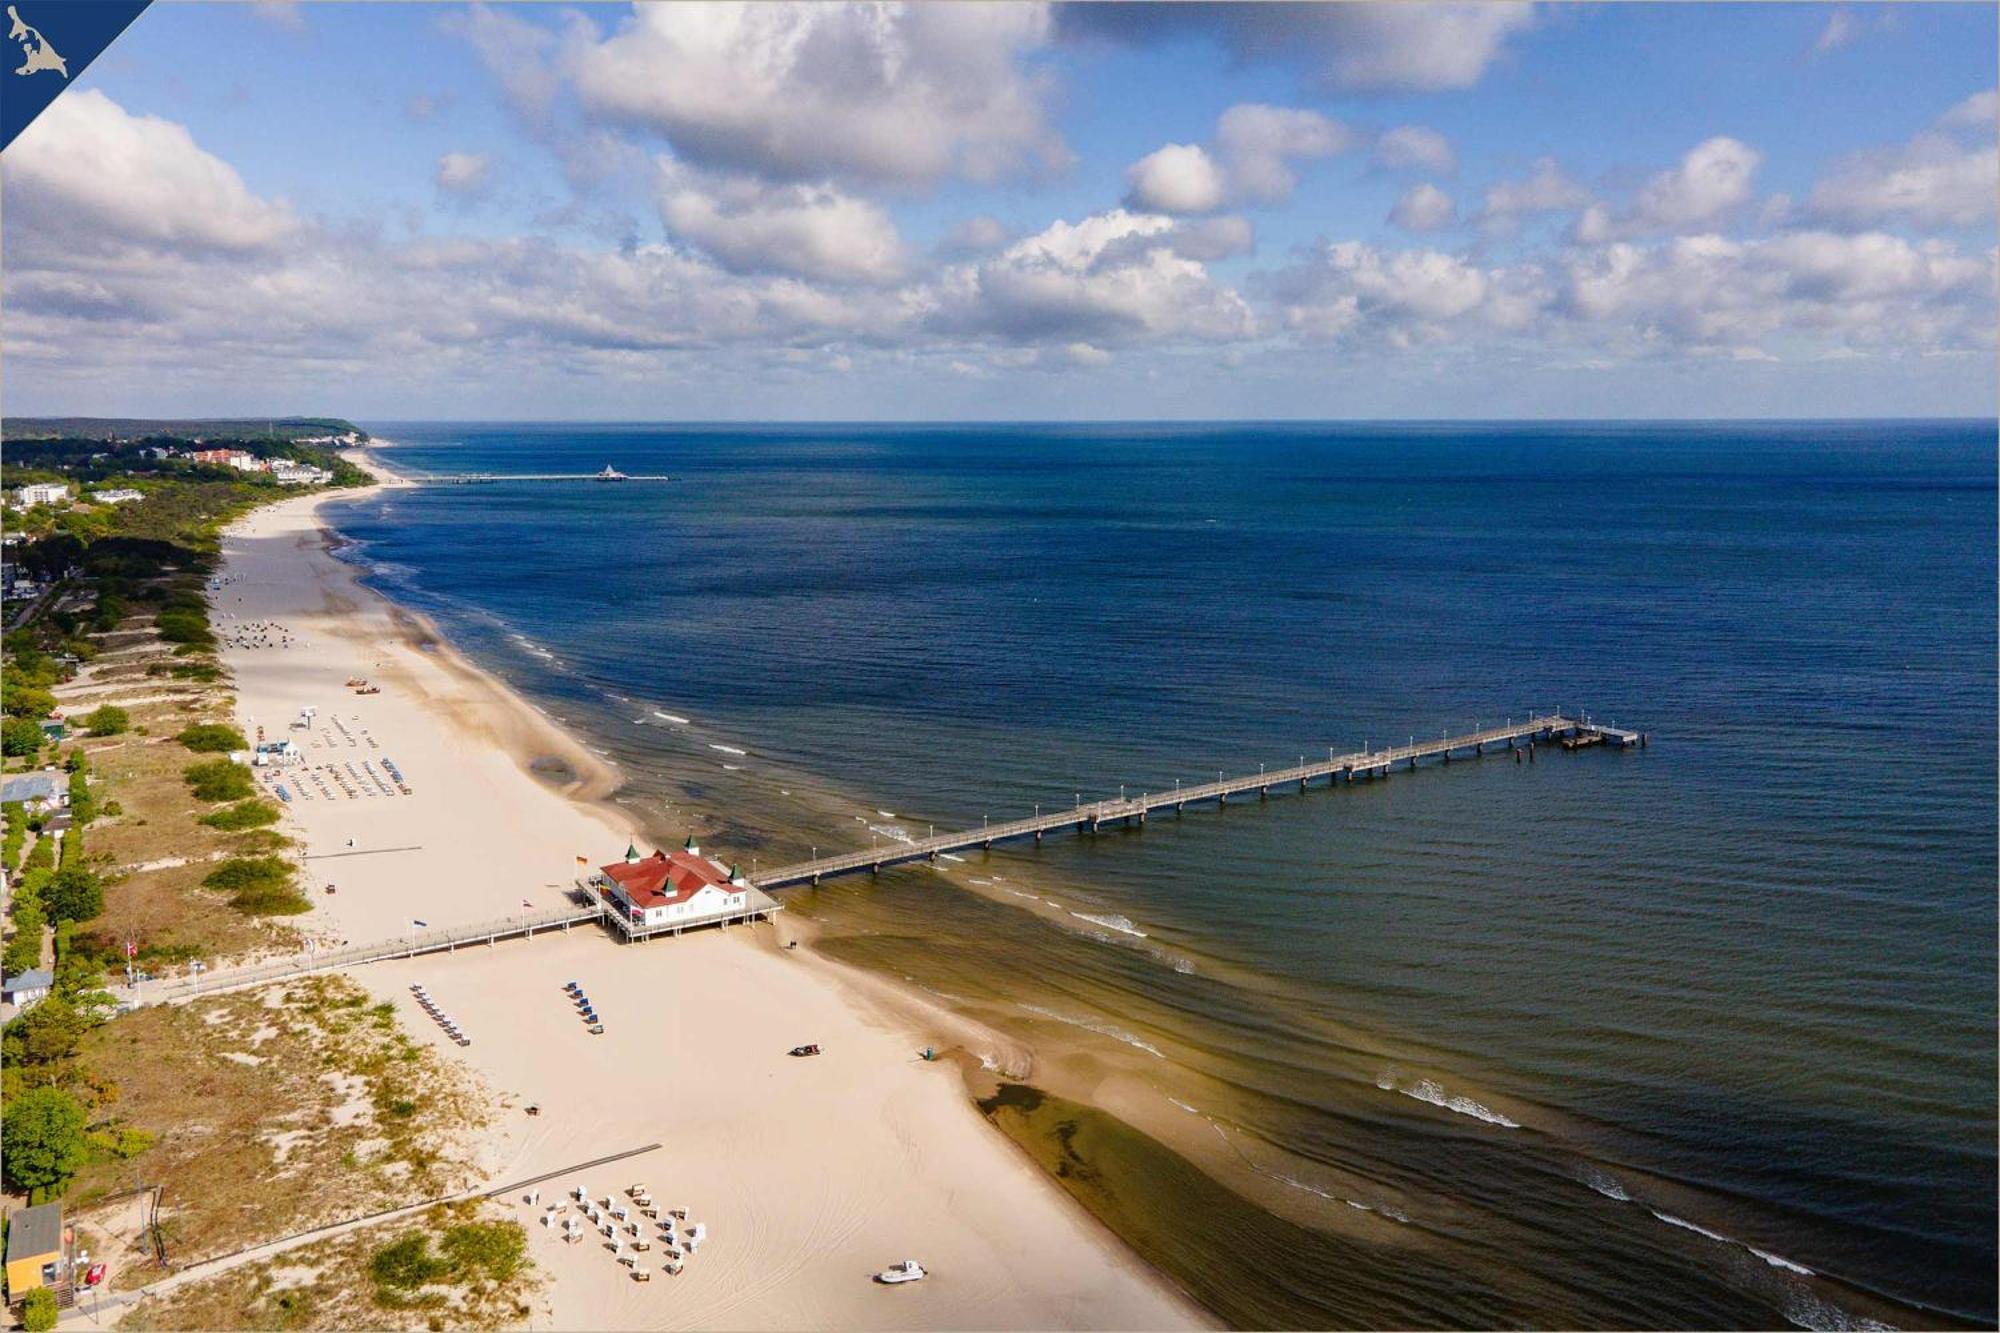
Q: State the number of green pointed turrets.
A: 4